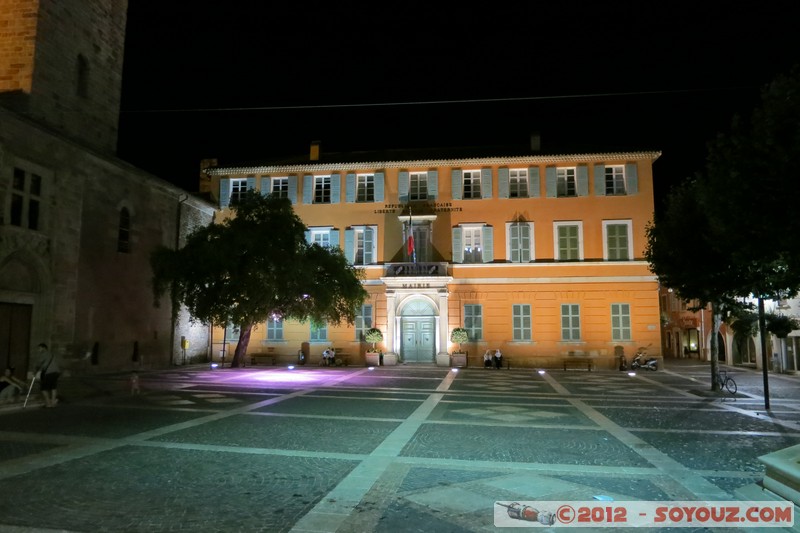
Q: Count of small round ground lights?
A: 6